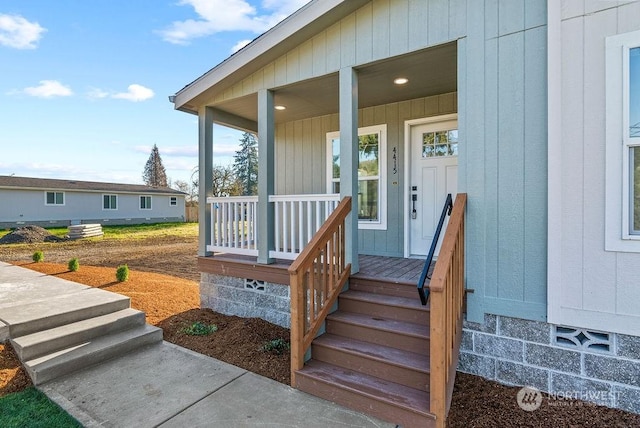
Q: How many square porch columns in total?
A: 3